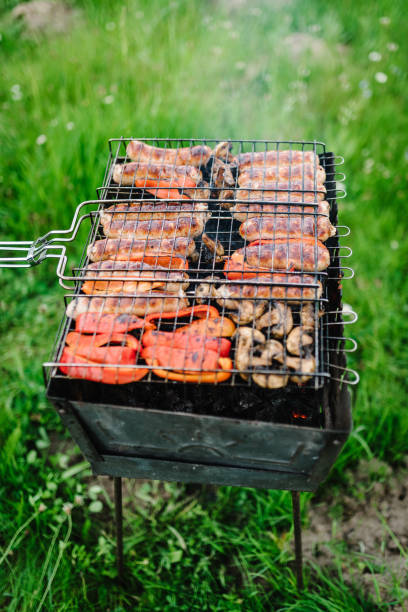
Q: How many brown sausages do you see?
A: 14